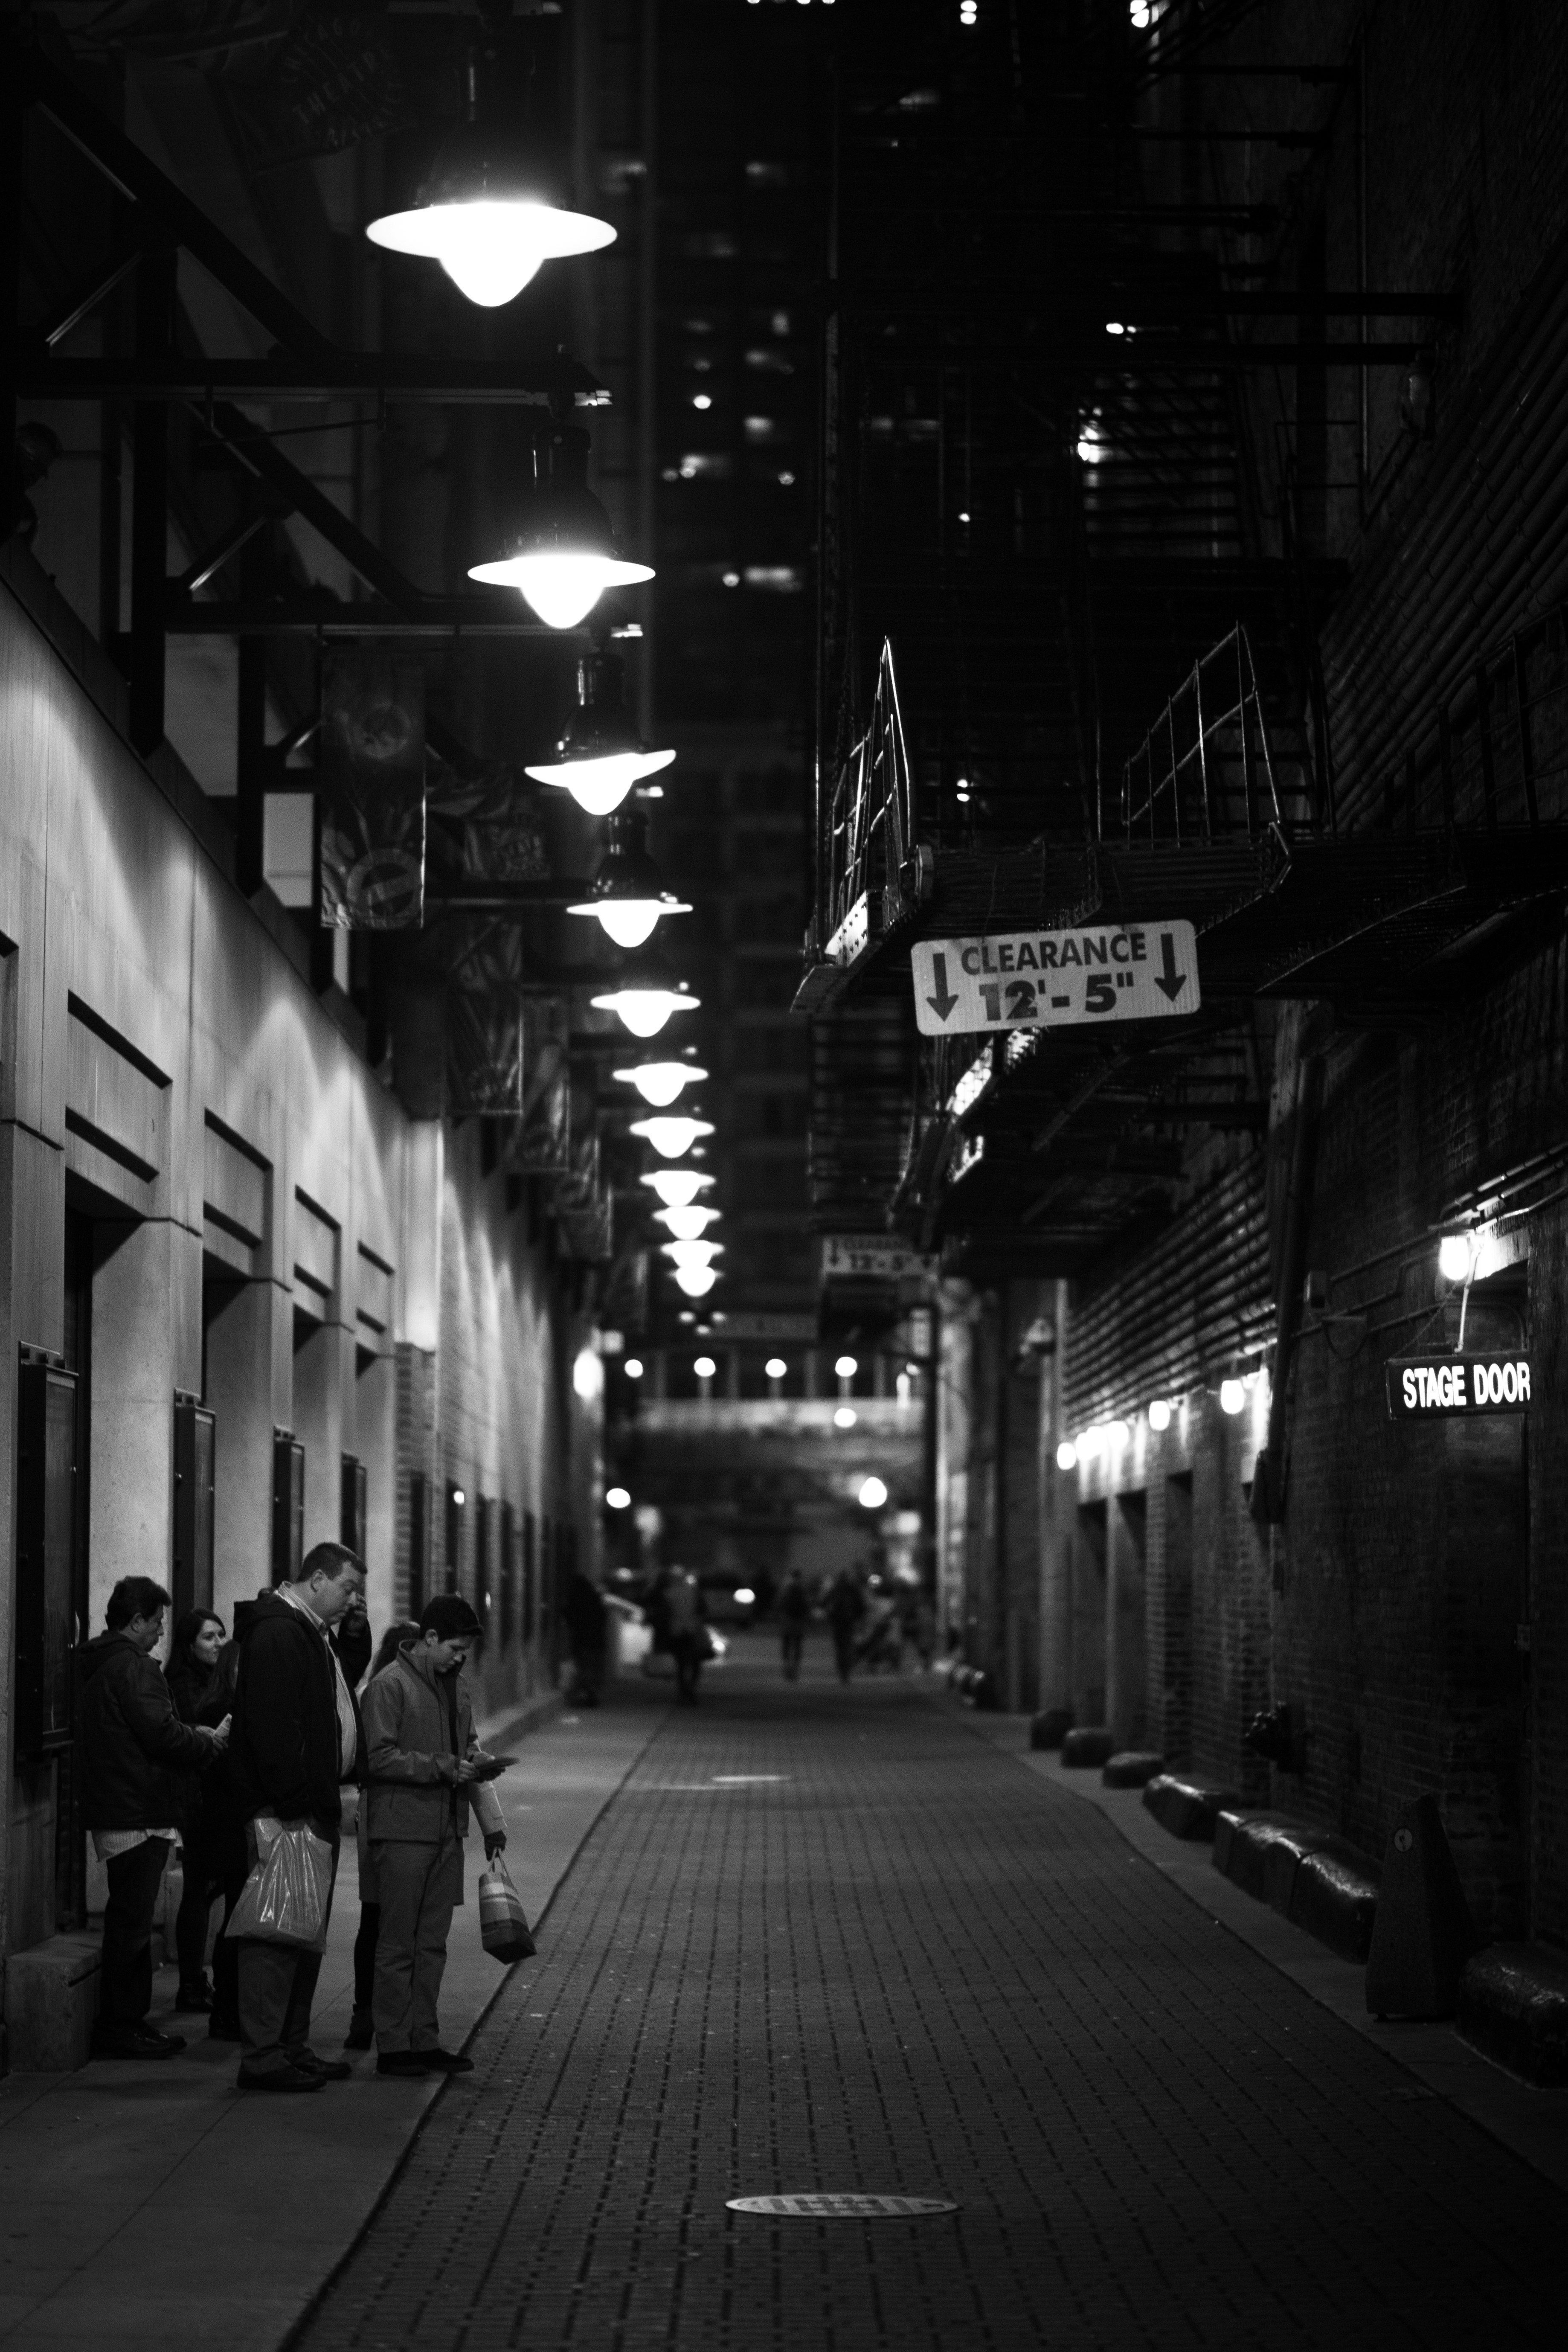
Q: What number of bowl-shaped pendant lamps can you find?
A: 11